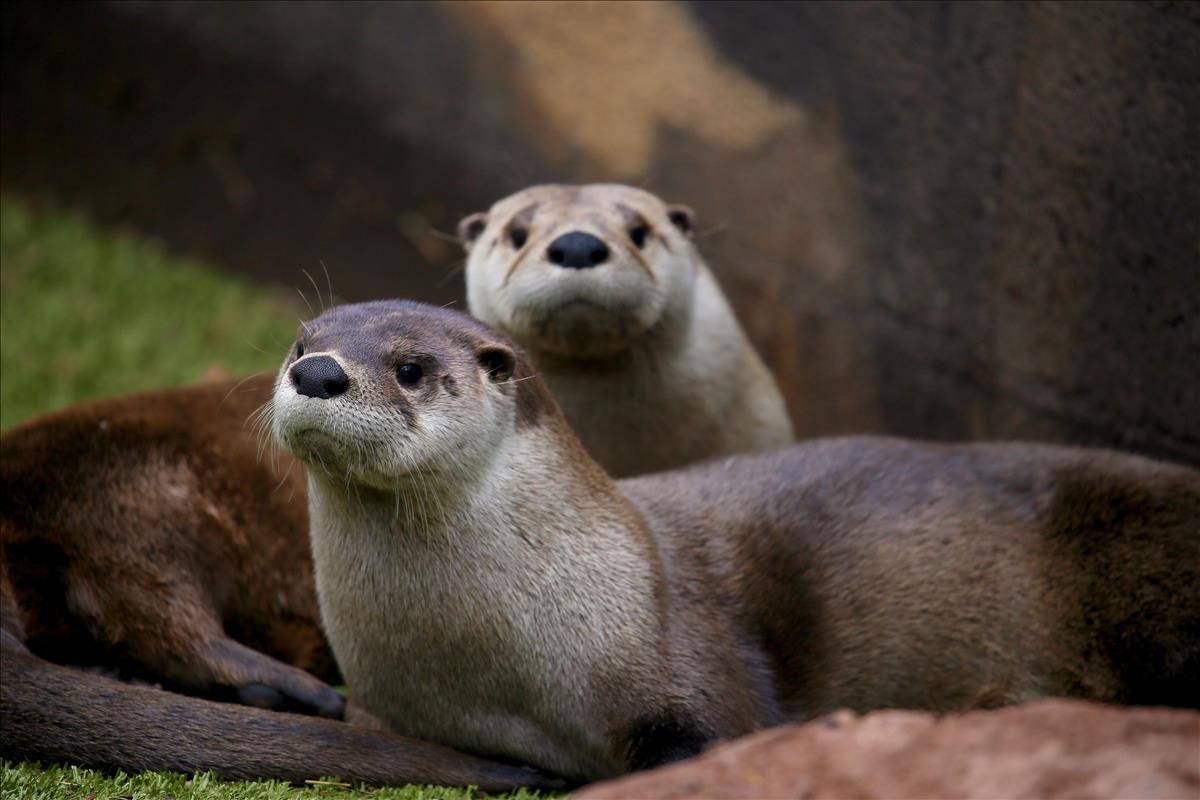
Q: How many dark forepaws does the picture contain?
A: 1